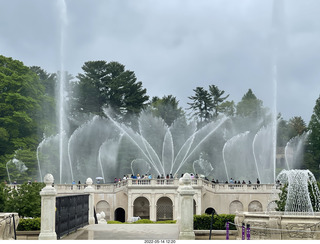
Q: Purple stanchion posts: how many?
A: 3